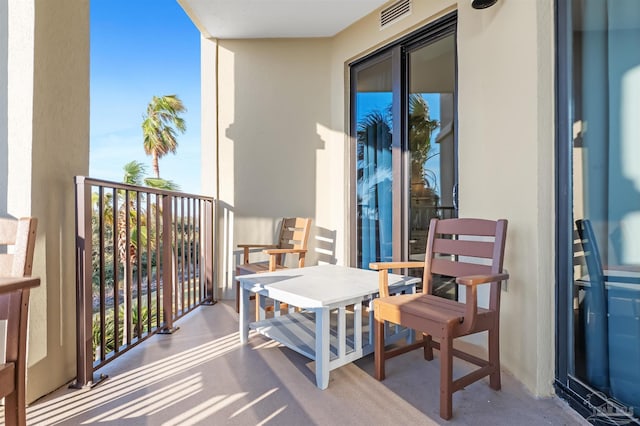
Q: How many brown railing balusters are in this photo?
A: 12